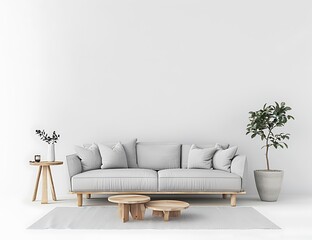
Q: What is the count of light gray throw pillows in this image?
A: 4